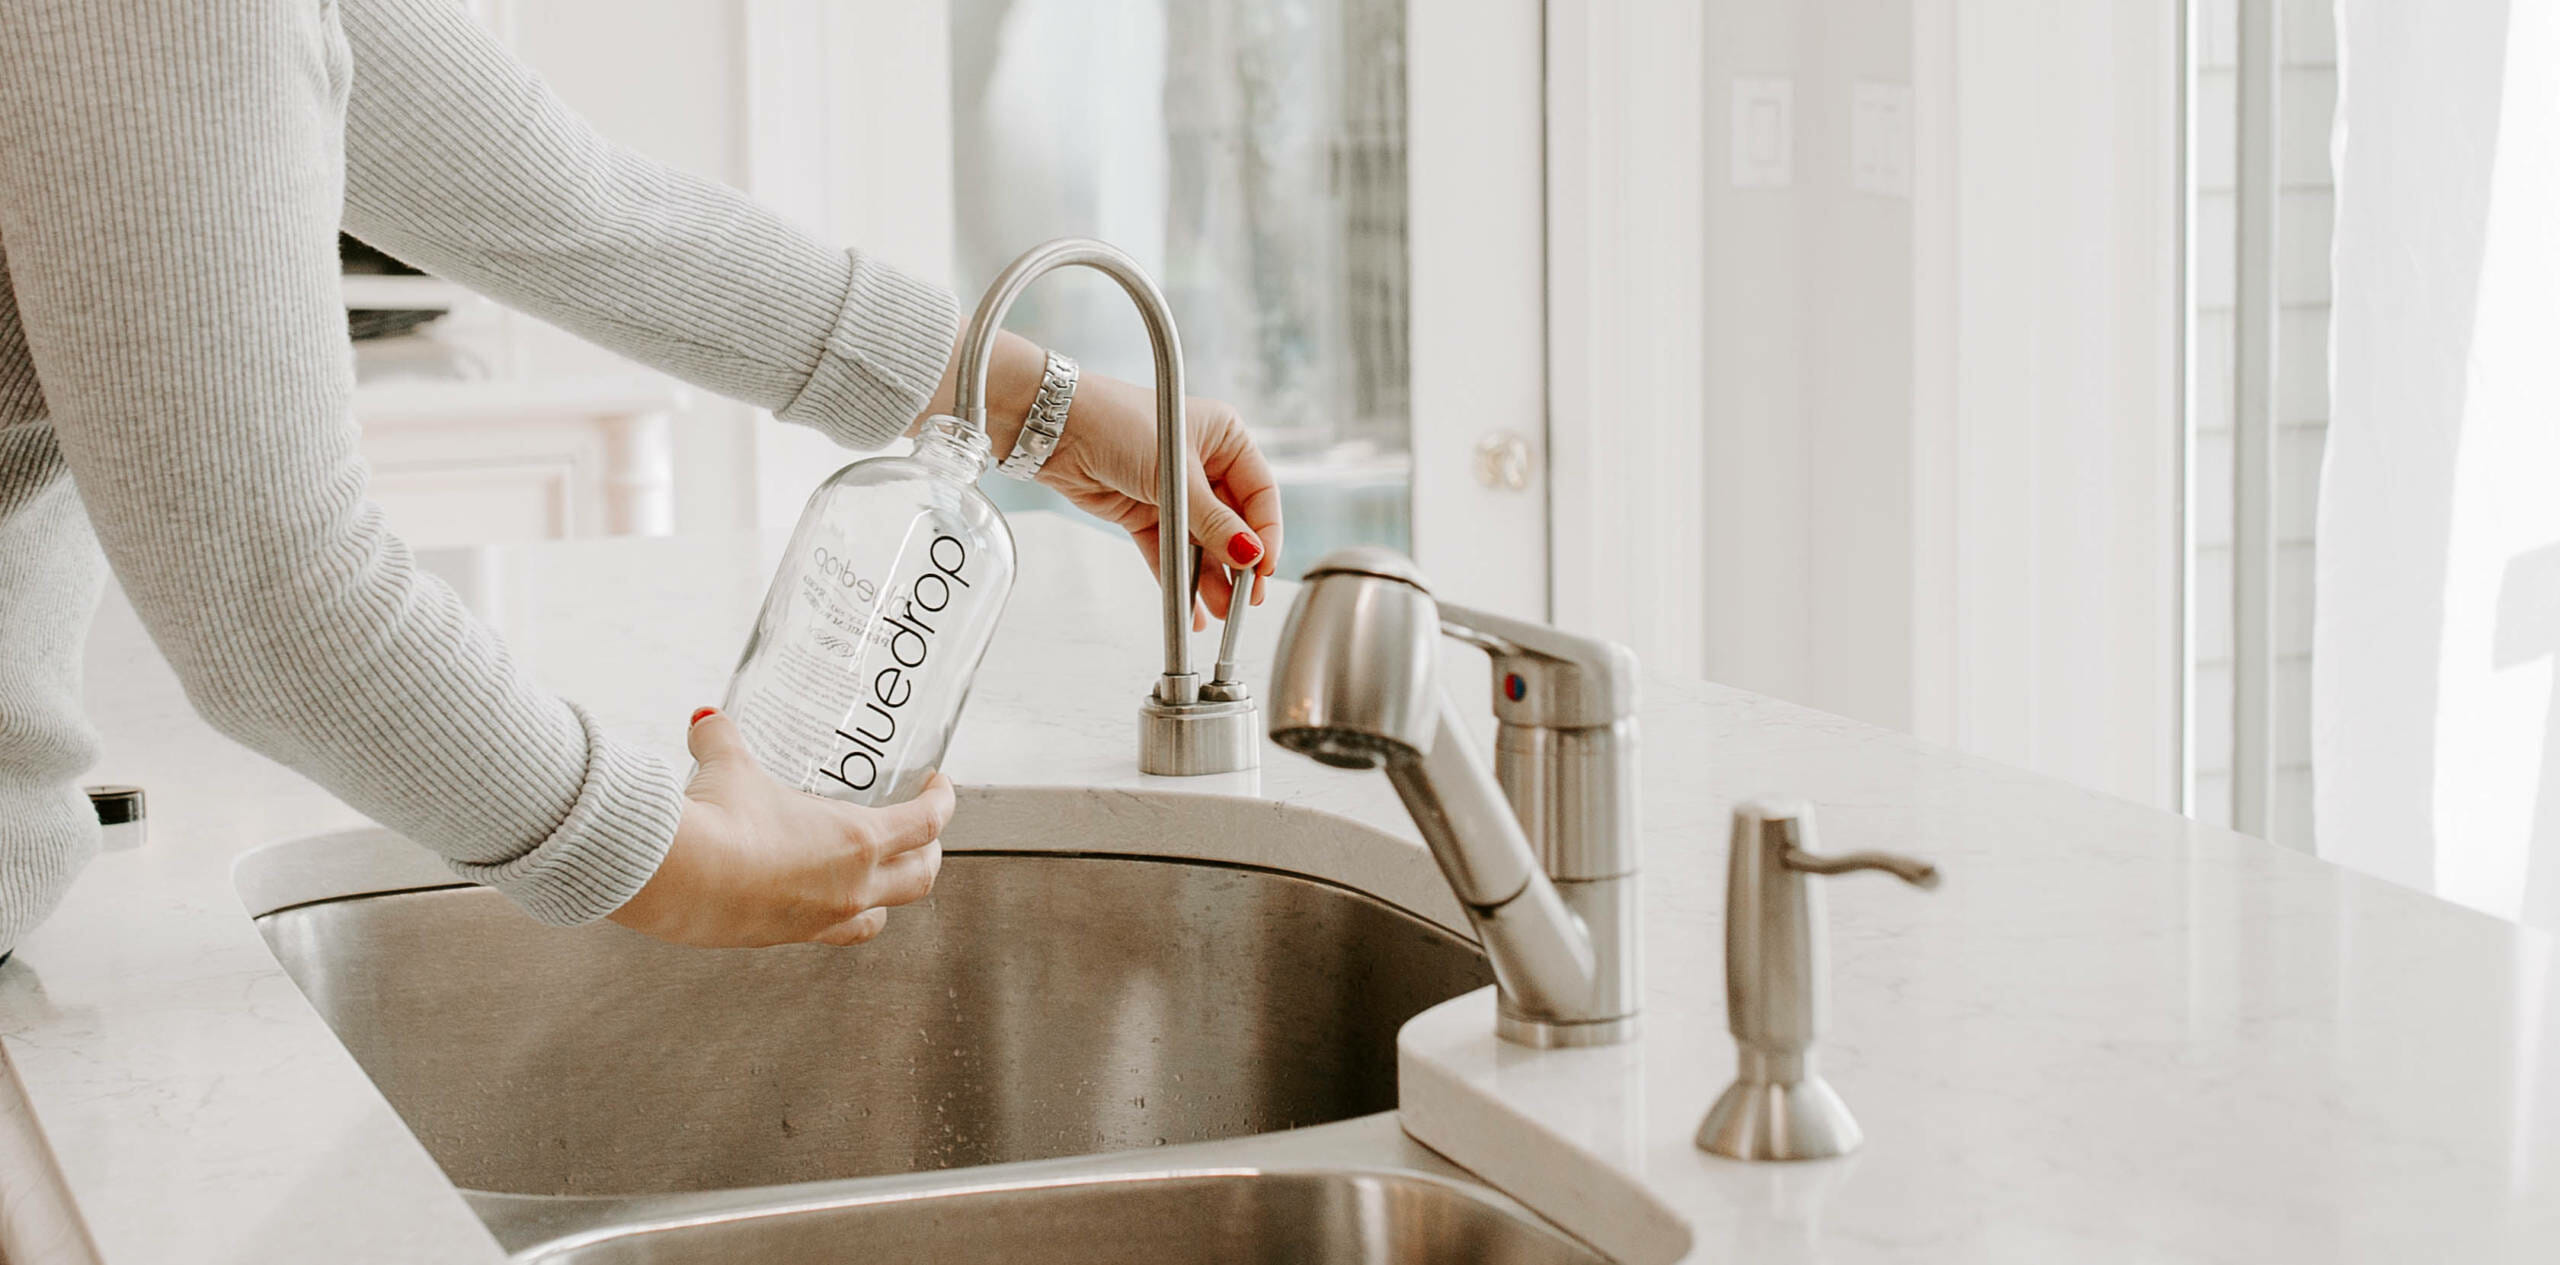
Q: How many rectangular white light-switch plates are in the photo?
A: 2